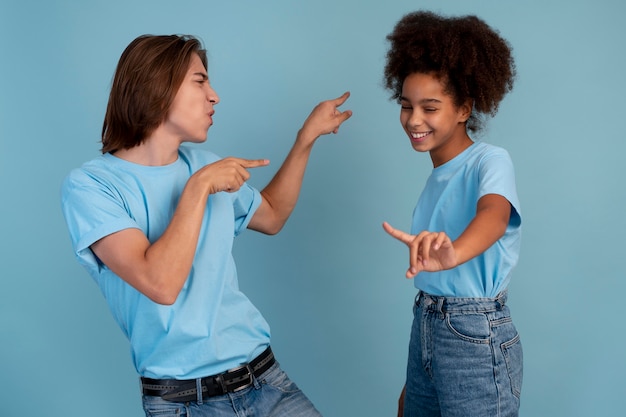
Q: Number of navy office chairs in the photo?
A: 0